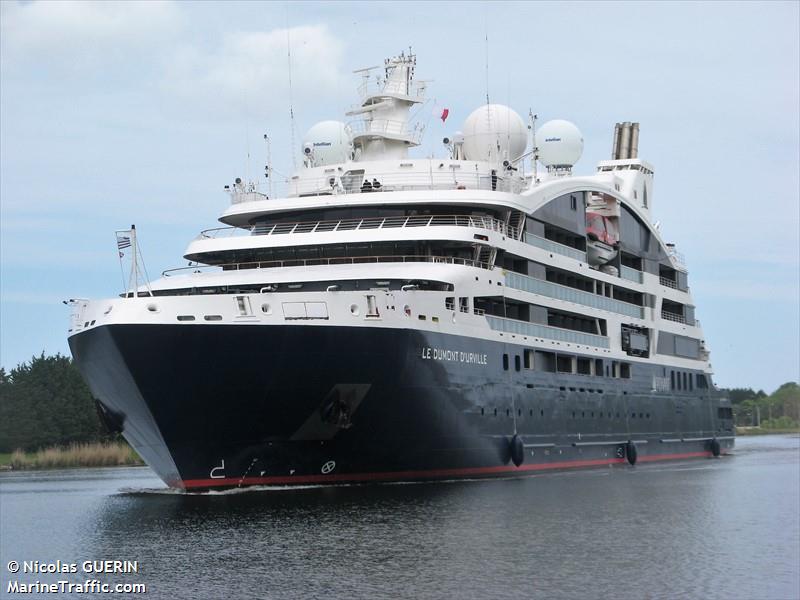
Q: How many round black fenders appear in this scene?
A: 3